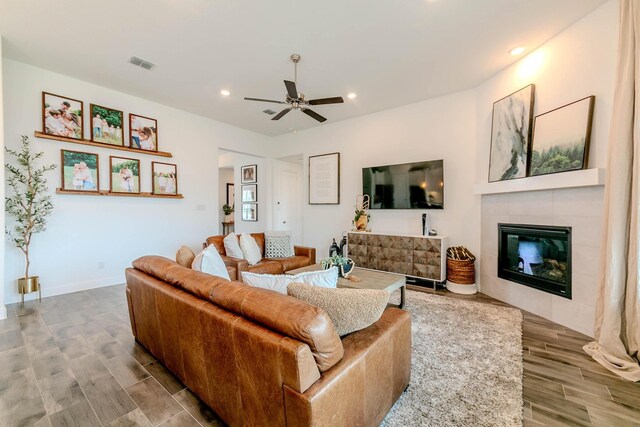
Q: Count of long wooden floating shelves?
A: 2